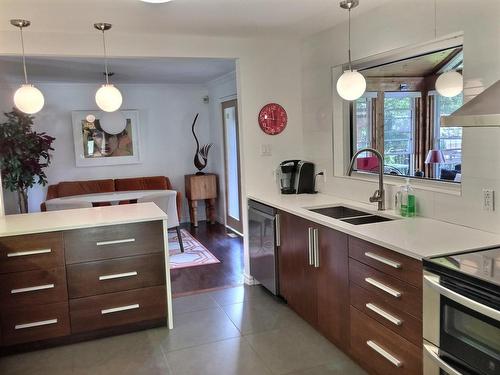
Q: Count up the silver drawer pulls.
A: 10